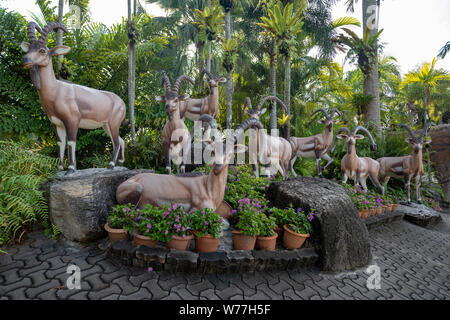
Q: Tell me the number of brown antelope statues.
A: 8